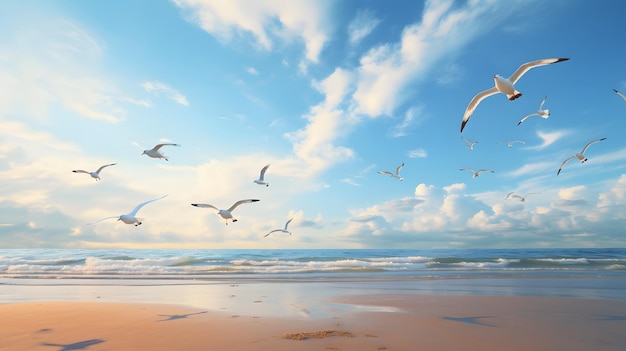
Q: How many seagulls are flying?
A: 15